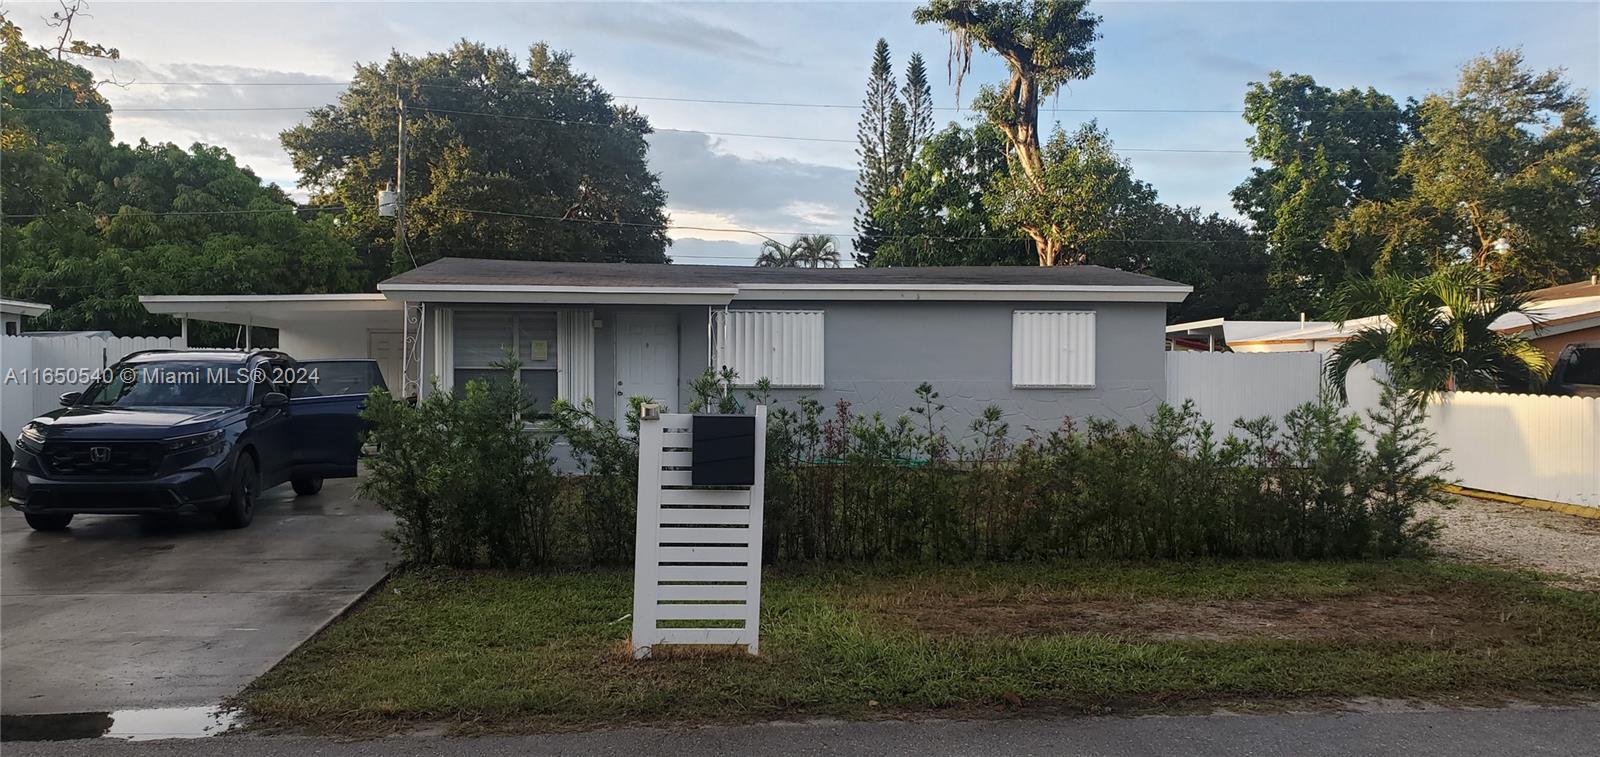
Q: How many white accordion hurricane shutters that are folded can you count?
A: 2